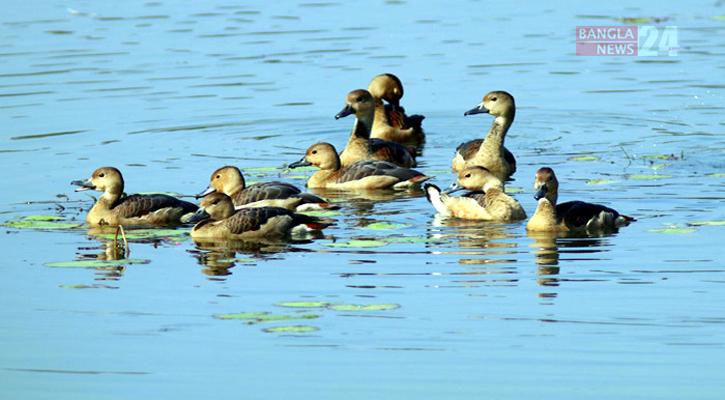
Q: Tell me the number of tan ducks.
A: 9